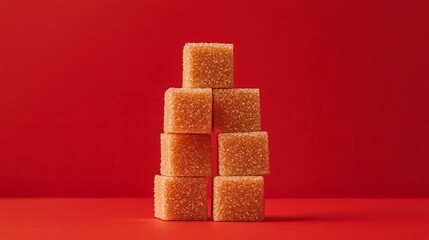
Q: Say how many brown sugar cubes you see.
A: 7